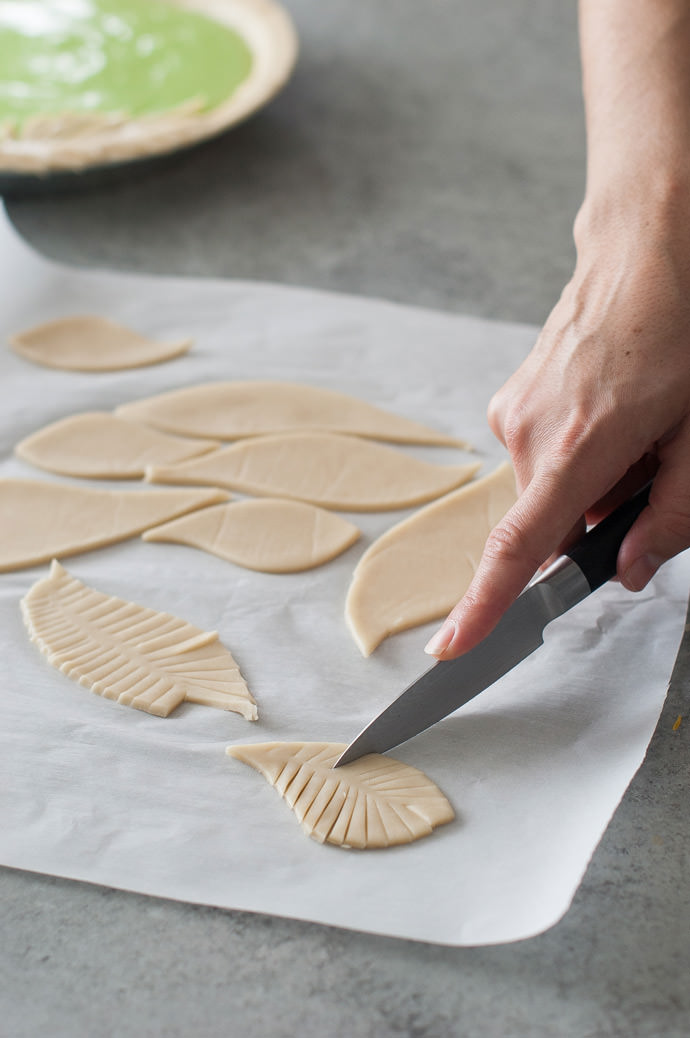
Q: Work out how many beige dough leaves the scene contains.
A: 9